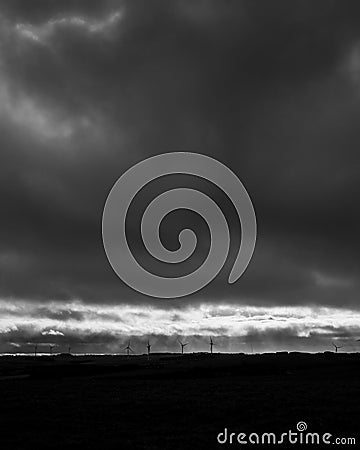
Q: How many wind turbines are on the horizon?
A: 8